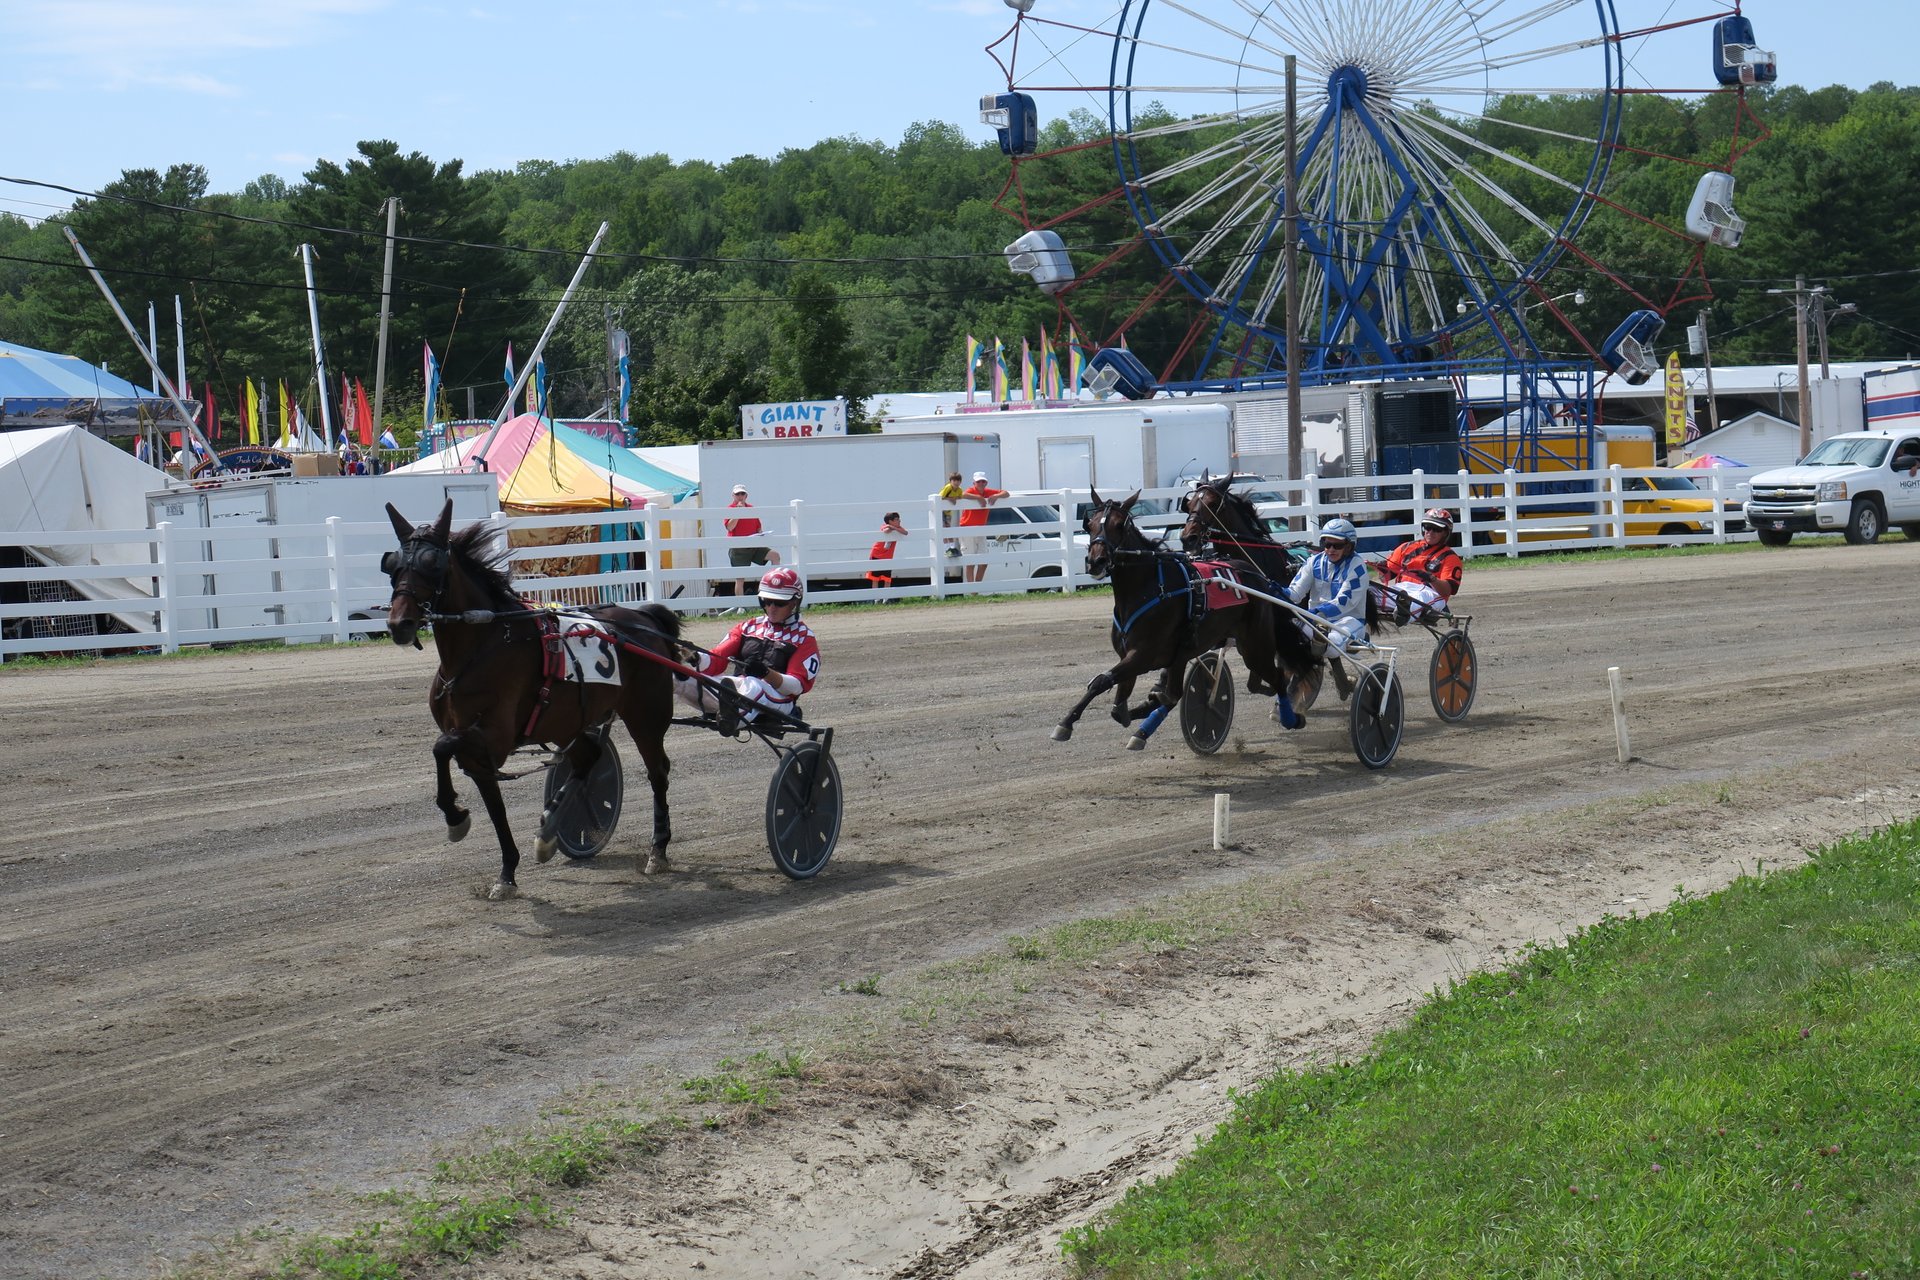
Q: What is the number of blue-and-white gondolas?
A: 4